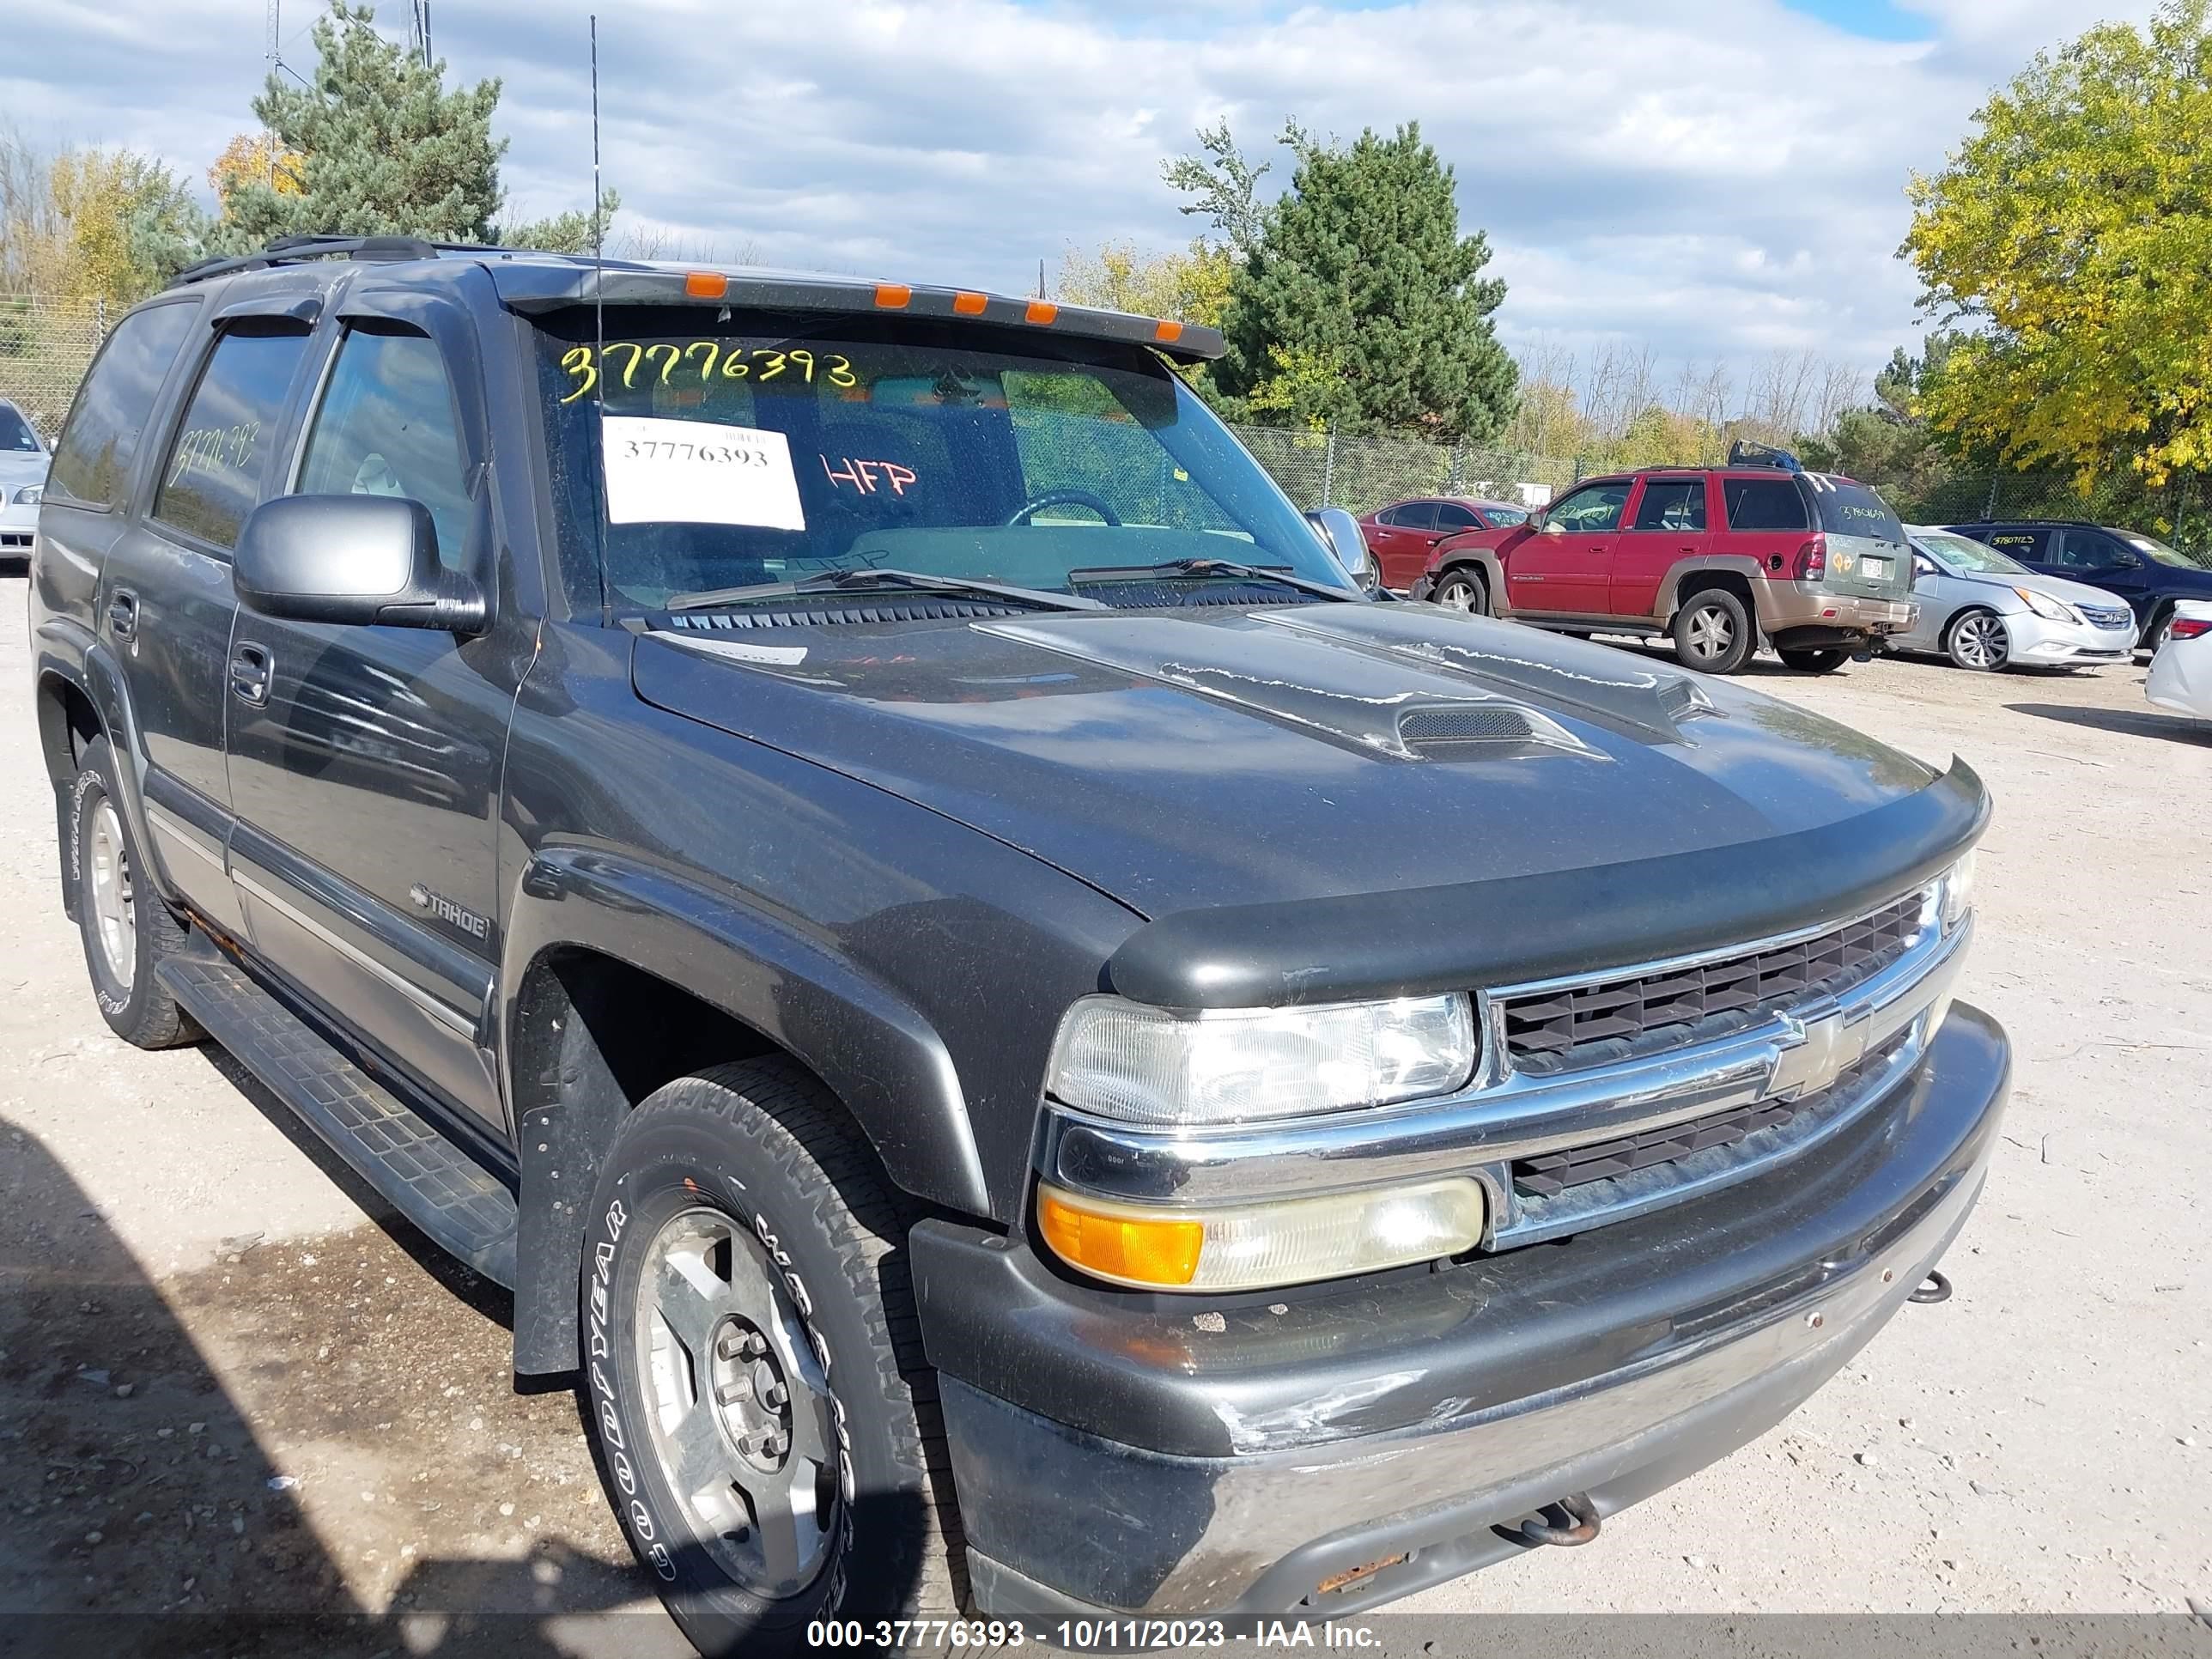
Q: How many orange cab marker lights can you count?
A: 5